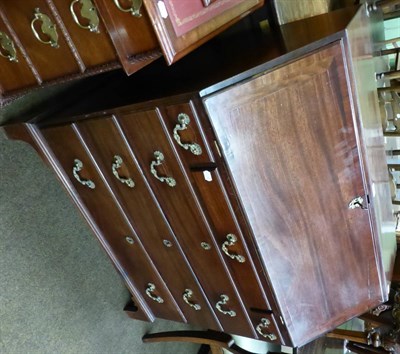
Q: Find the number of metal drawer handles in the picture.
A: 13